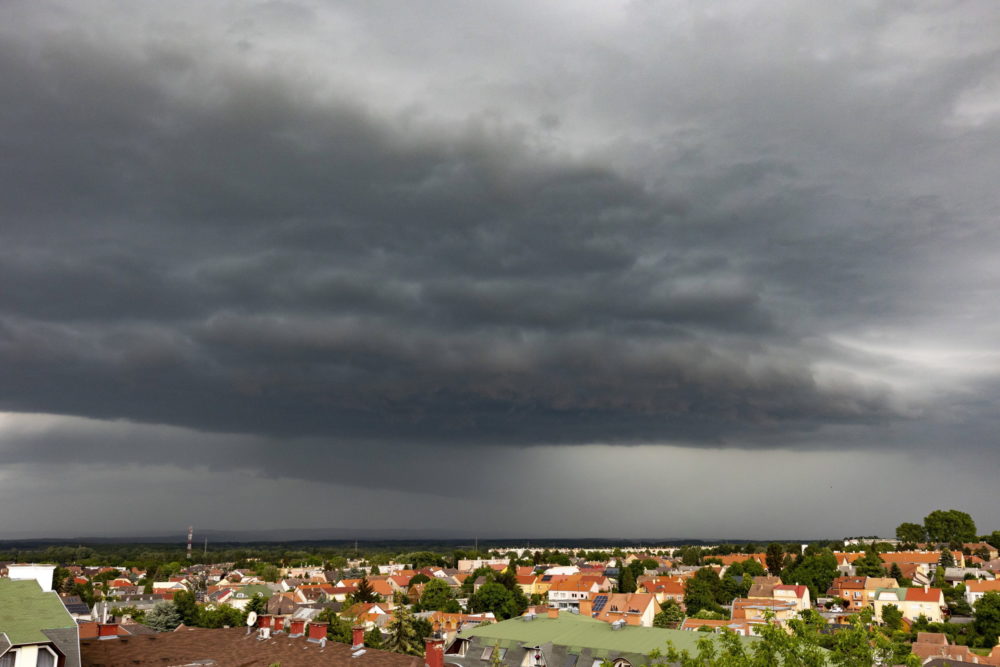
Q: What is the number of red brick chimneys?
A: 7